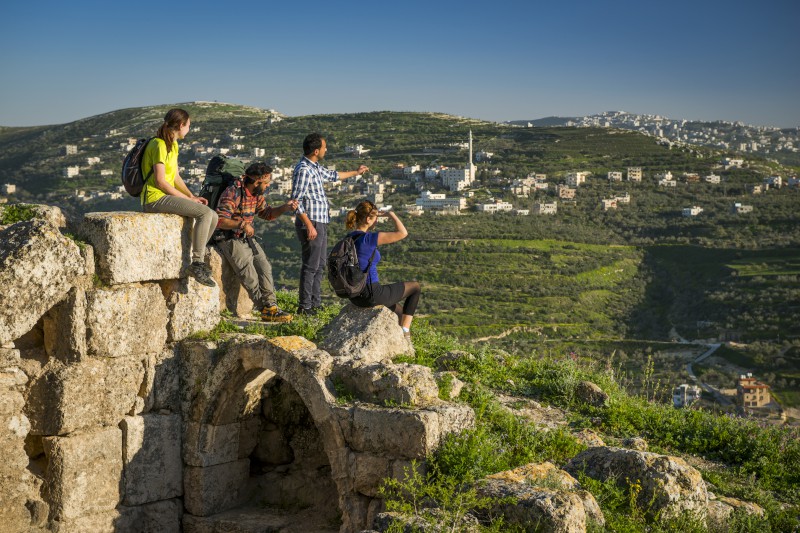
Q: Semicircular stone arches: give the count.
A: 1